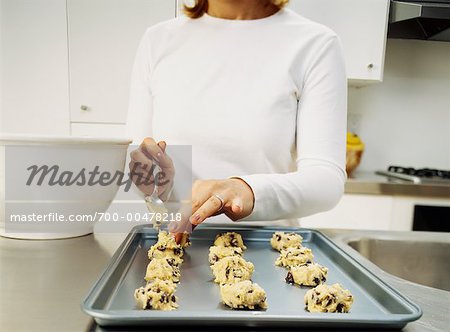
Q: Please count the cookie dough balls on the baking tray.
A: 12